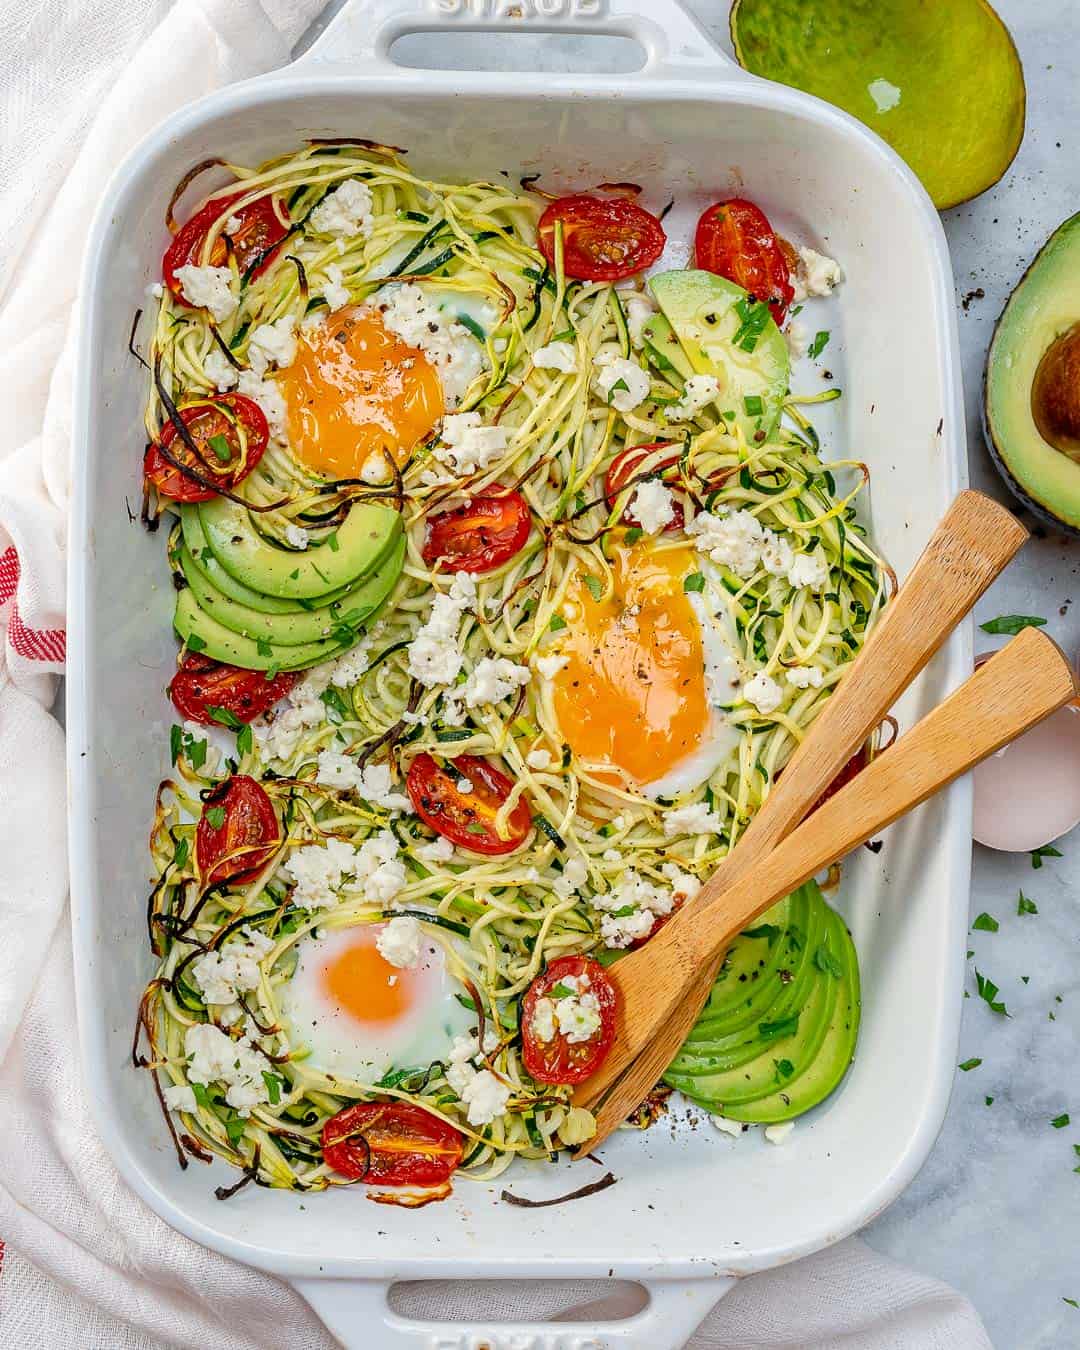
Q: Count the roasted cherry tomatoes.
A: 13